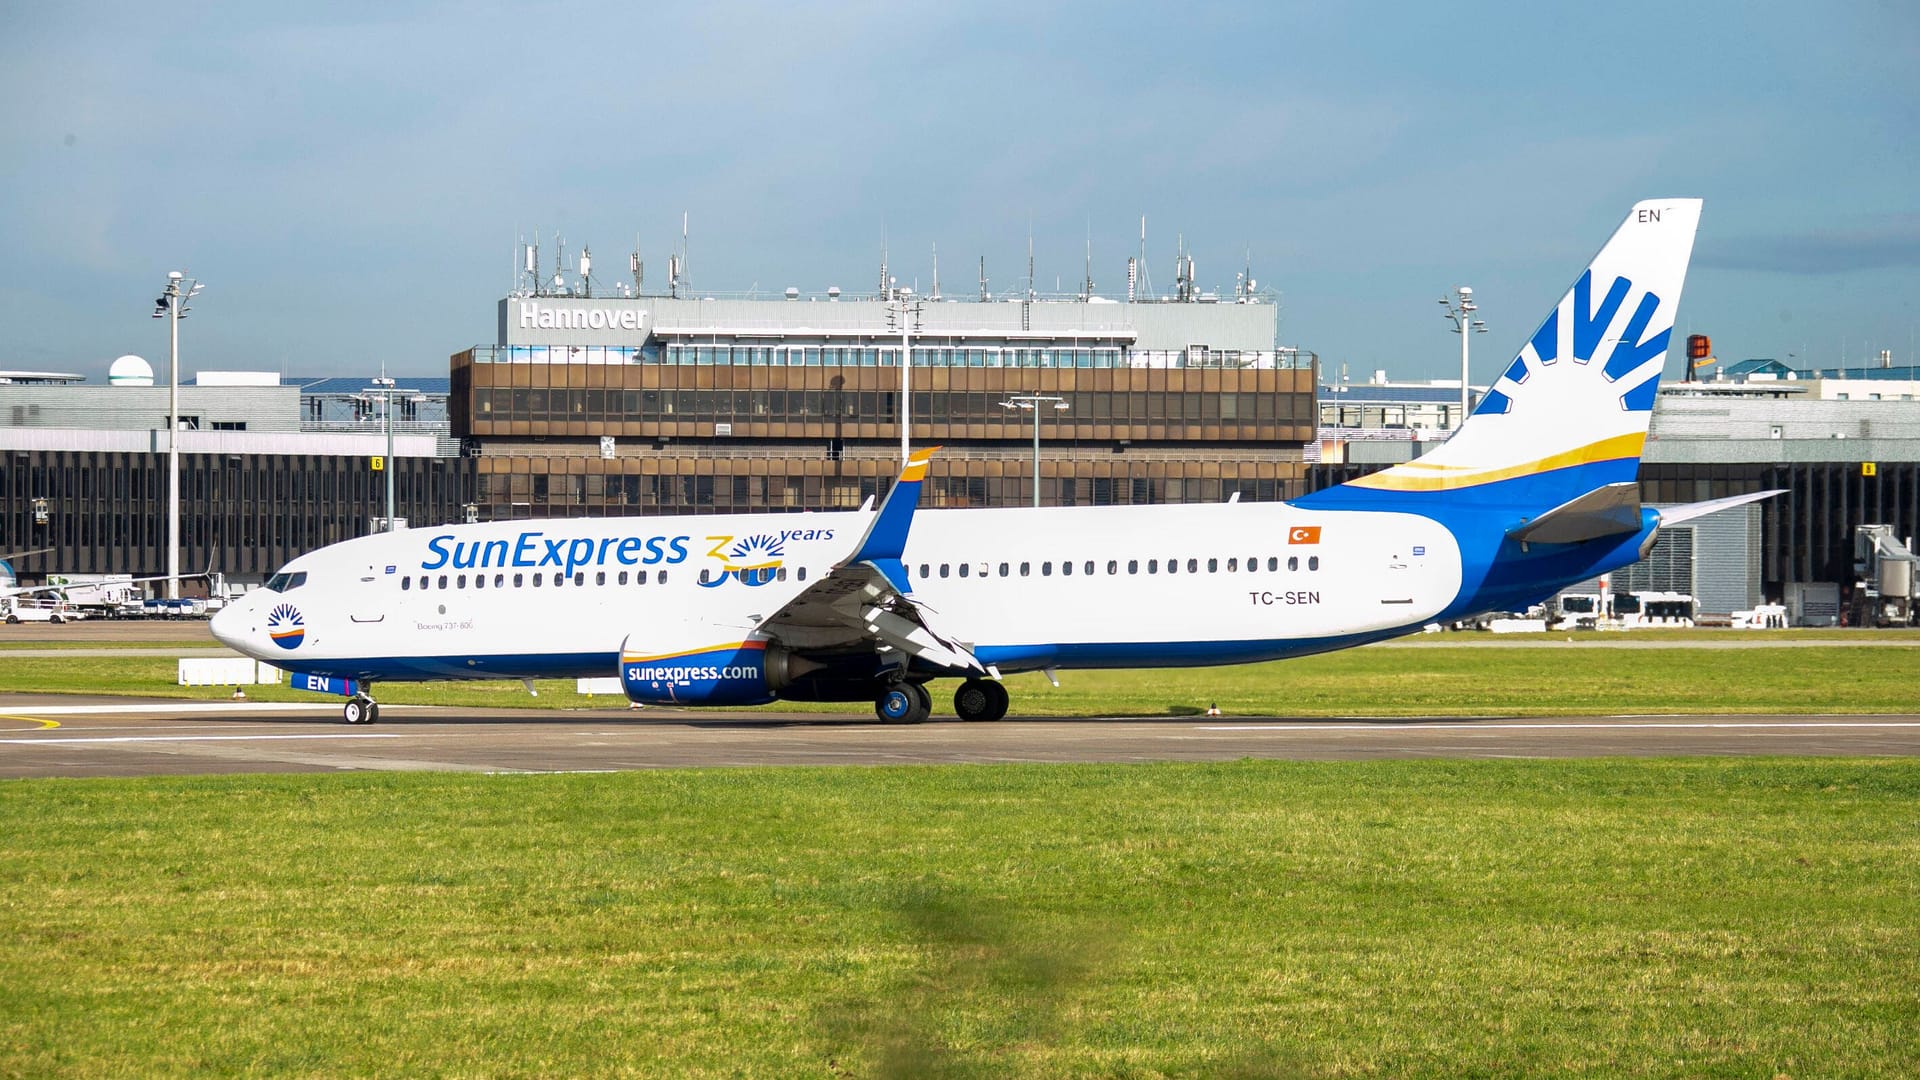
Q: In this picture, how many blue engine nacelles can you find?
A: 1